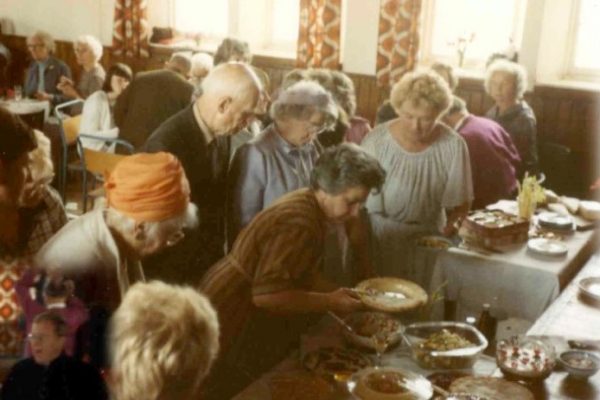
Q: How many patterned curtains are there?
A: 3